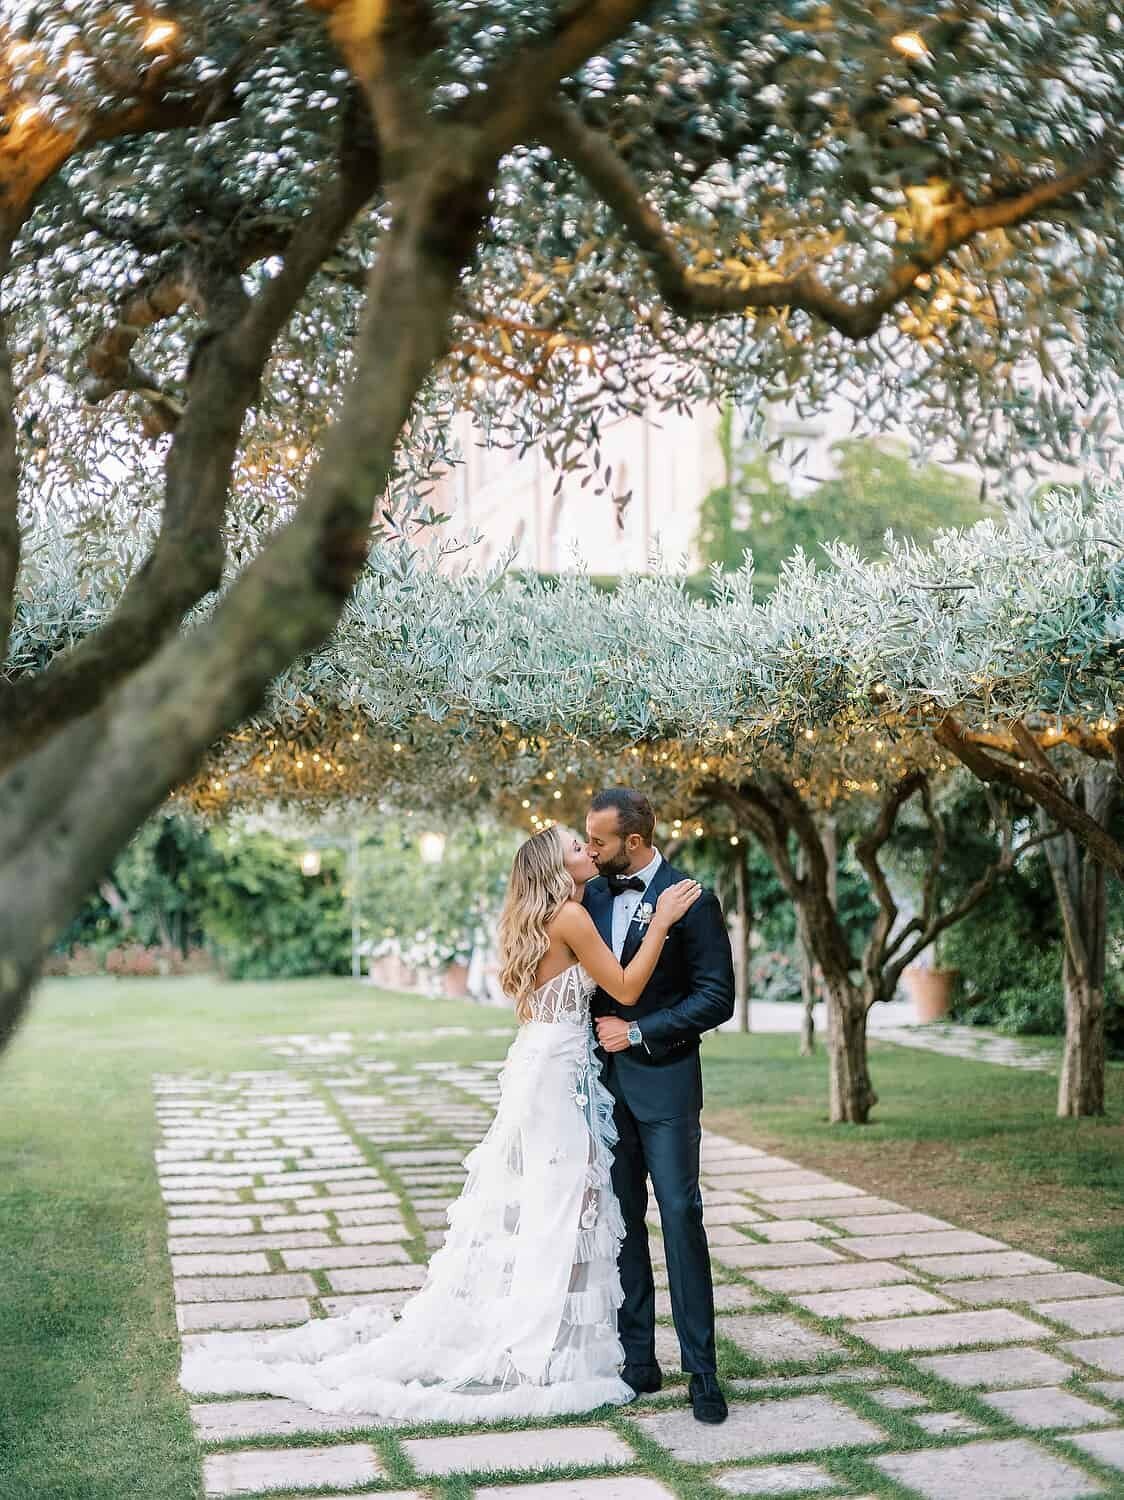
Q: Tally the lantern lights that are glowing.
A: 2